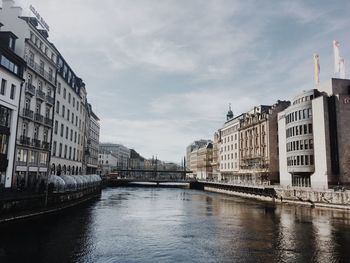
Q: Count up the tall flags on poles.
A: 3